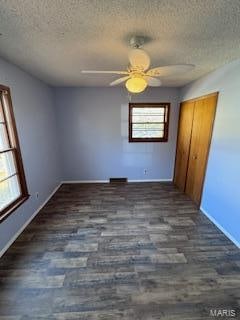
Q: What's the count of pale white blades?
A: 5